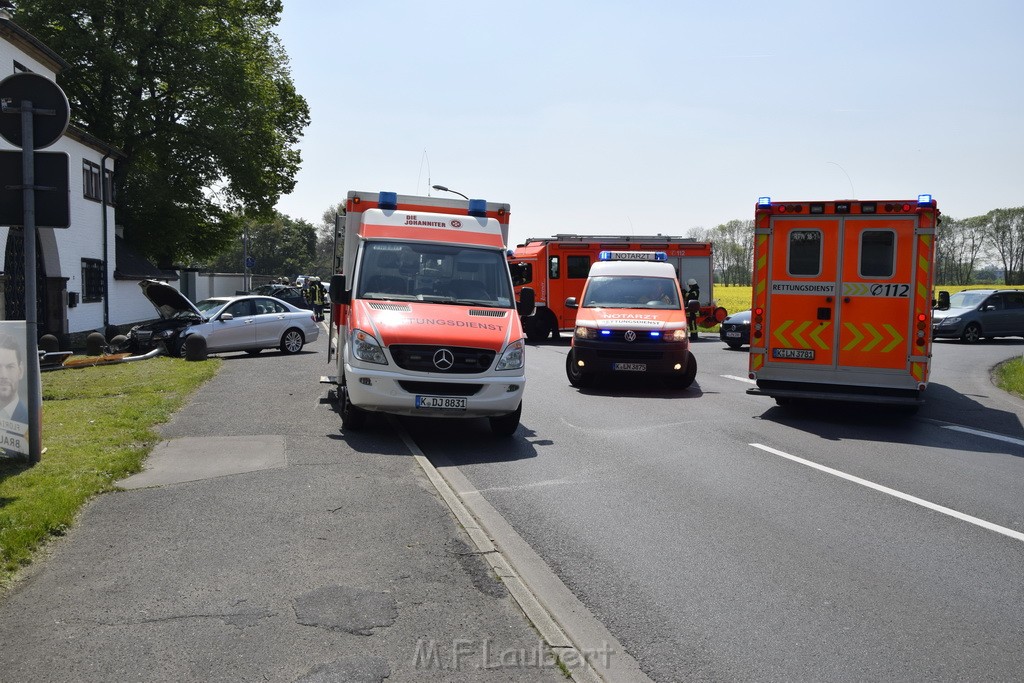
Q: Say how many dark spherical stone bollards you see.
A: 4